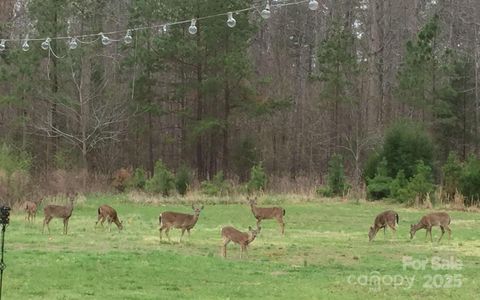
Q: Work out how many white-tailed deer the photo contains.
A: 8